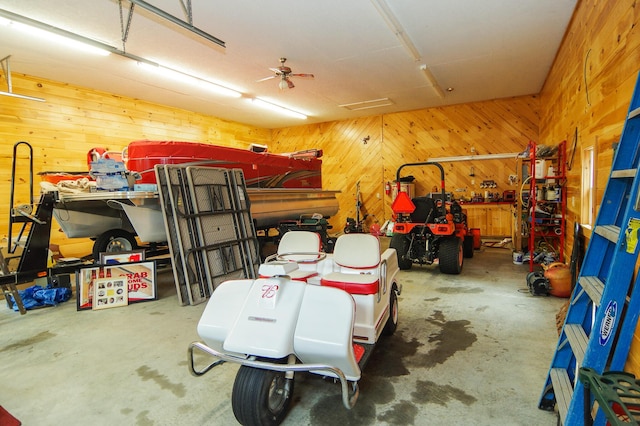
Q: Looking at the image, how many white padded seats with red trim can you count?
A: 2